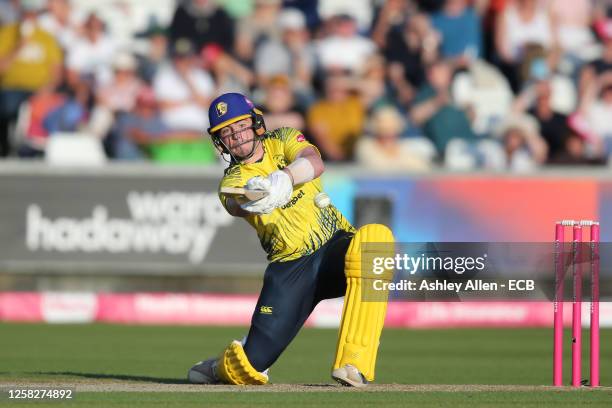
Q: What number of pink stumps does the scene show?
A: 3